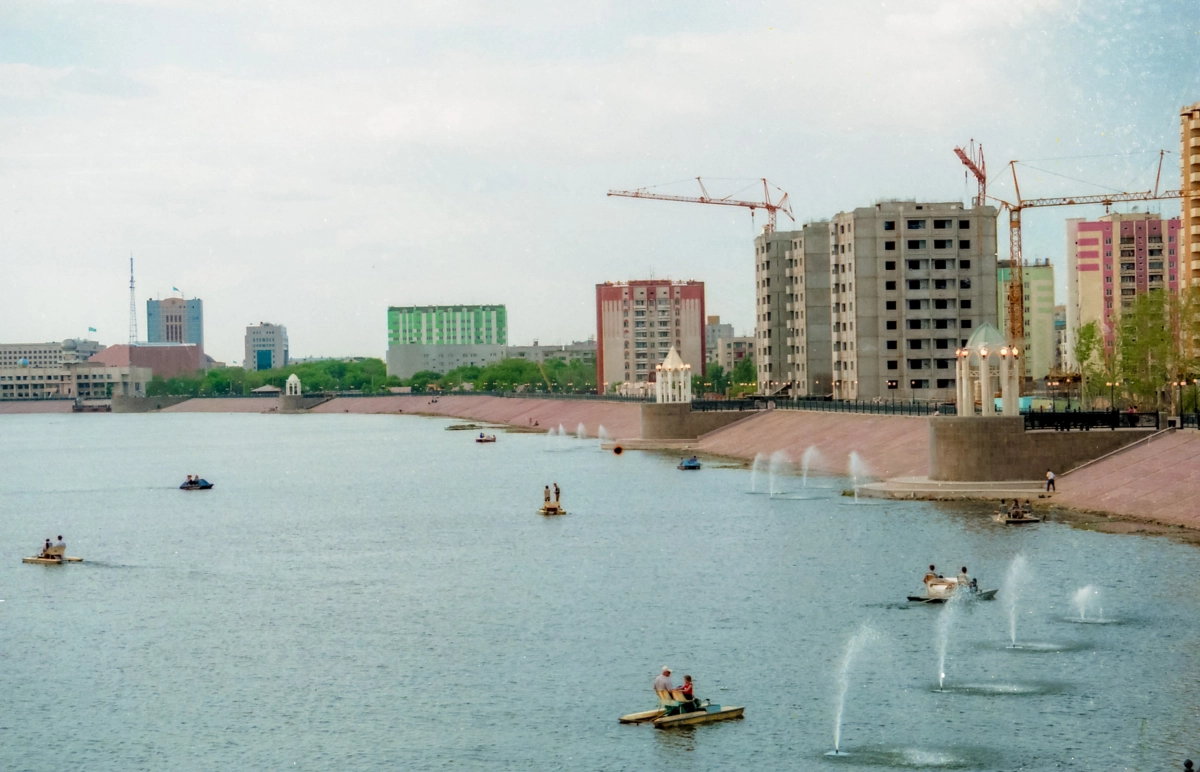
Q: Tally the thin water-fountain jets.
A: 12